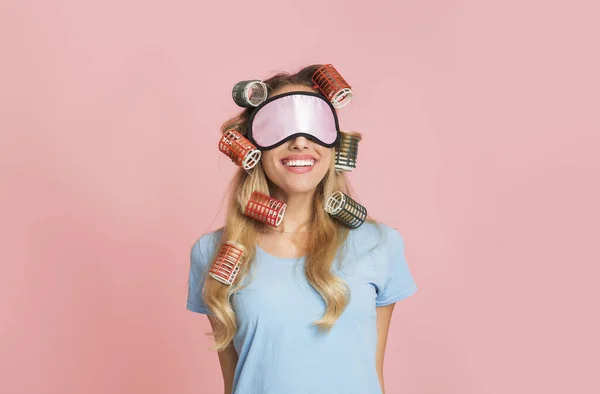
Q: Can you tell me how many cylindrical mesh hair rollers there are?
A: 7